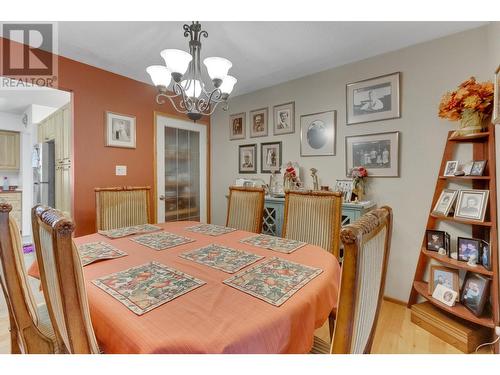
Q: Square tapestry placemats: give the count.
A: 8